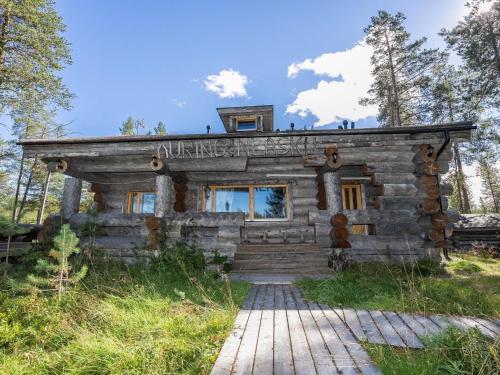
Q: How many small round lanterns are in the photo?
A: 4